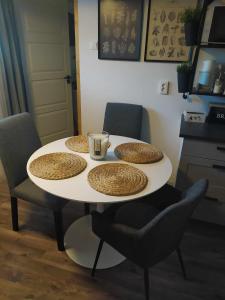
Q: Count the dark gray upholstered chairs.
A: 3